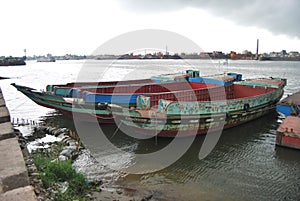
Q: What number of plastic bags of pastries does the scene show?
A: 0